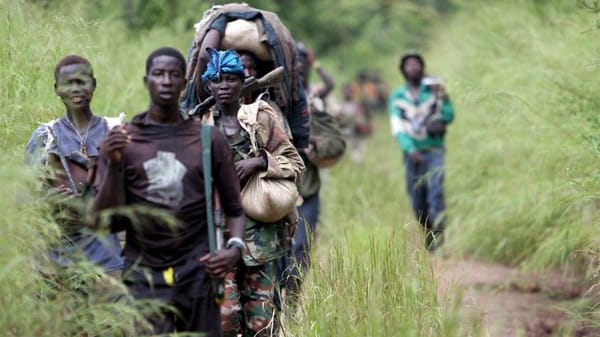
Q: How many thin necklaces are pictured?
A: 1